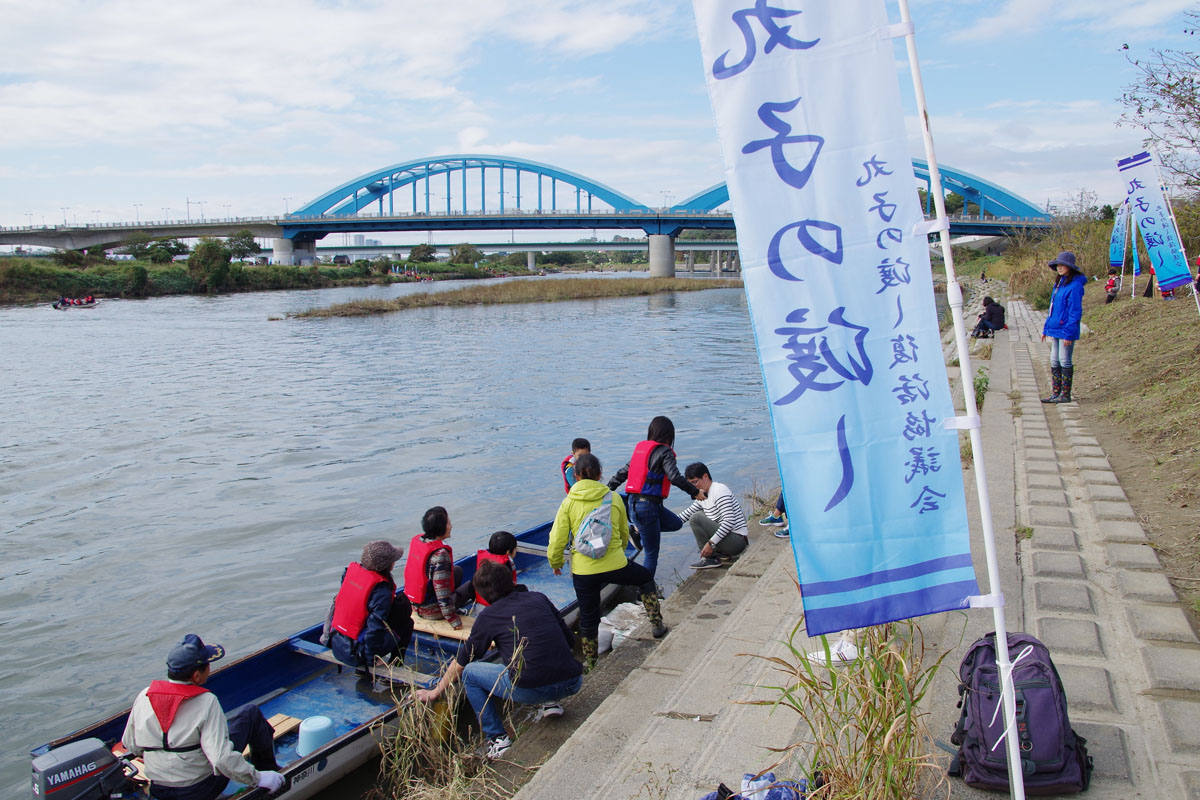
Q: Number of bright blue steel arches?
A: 2